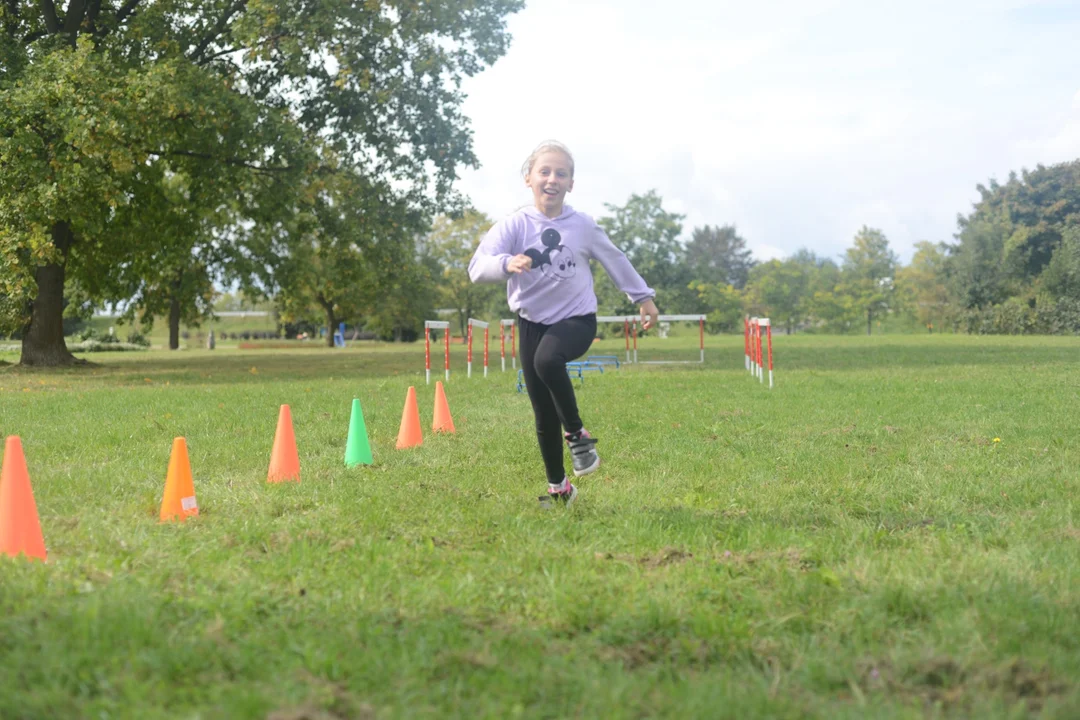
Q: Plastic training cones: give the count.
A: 6